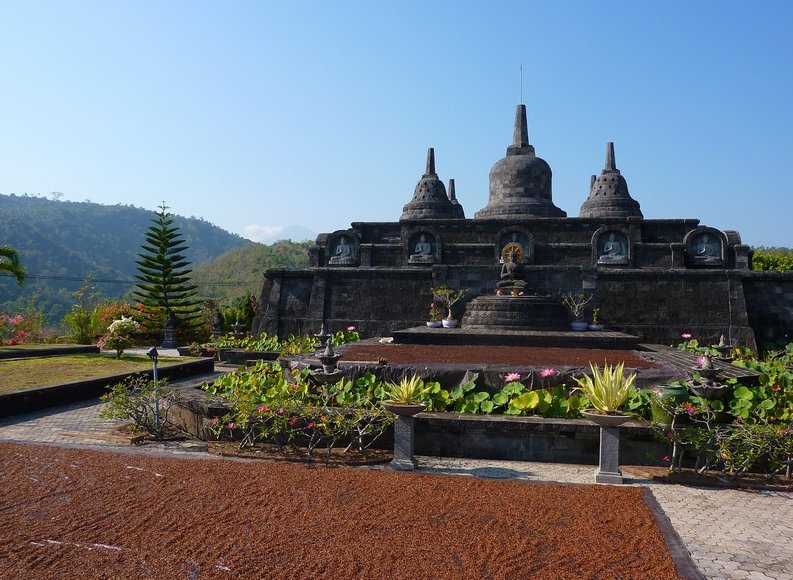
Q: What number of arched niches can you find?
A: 5